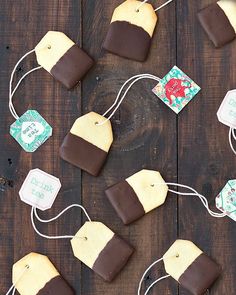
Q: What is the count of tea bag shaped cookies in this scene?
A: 8